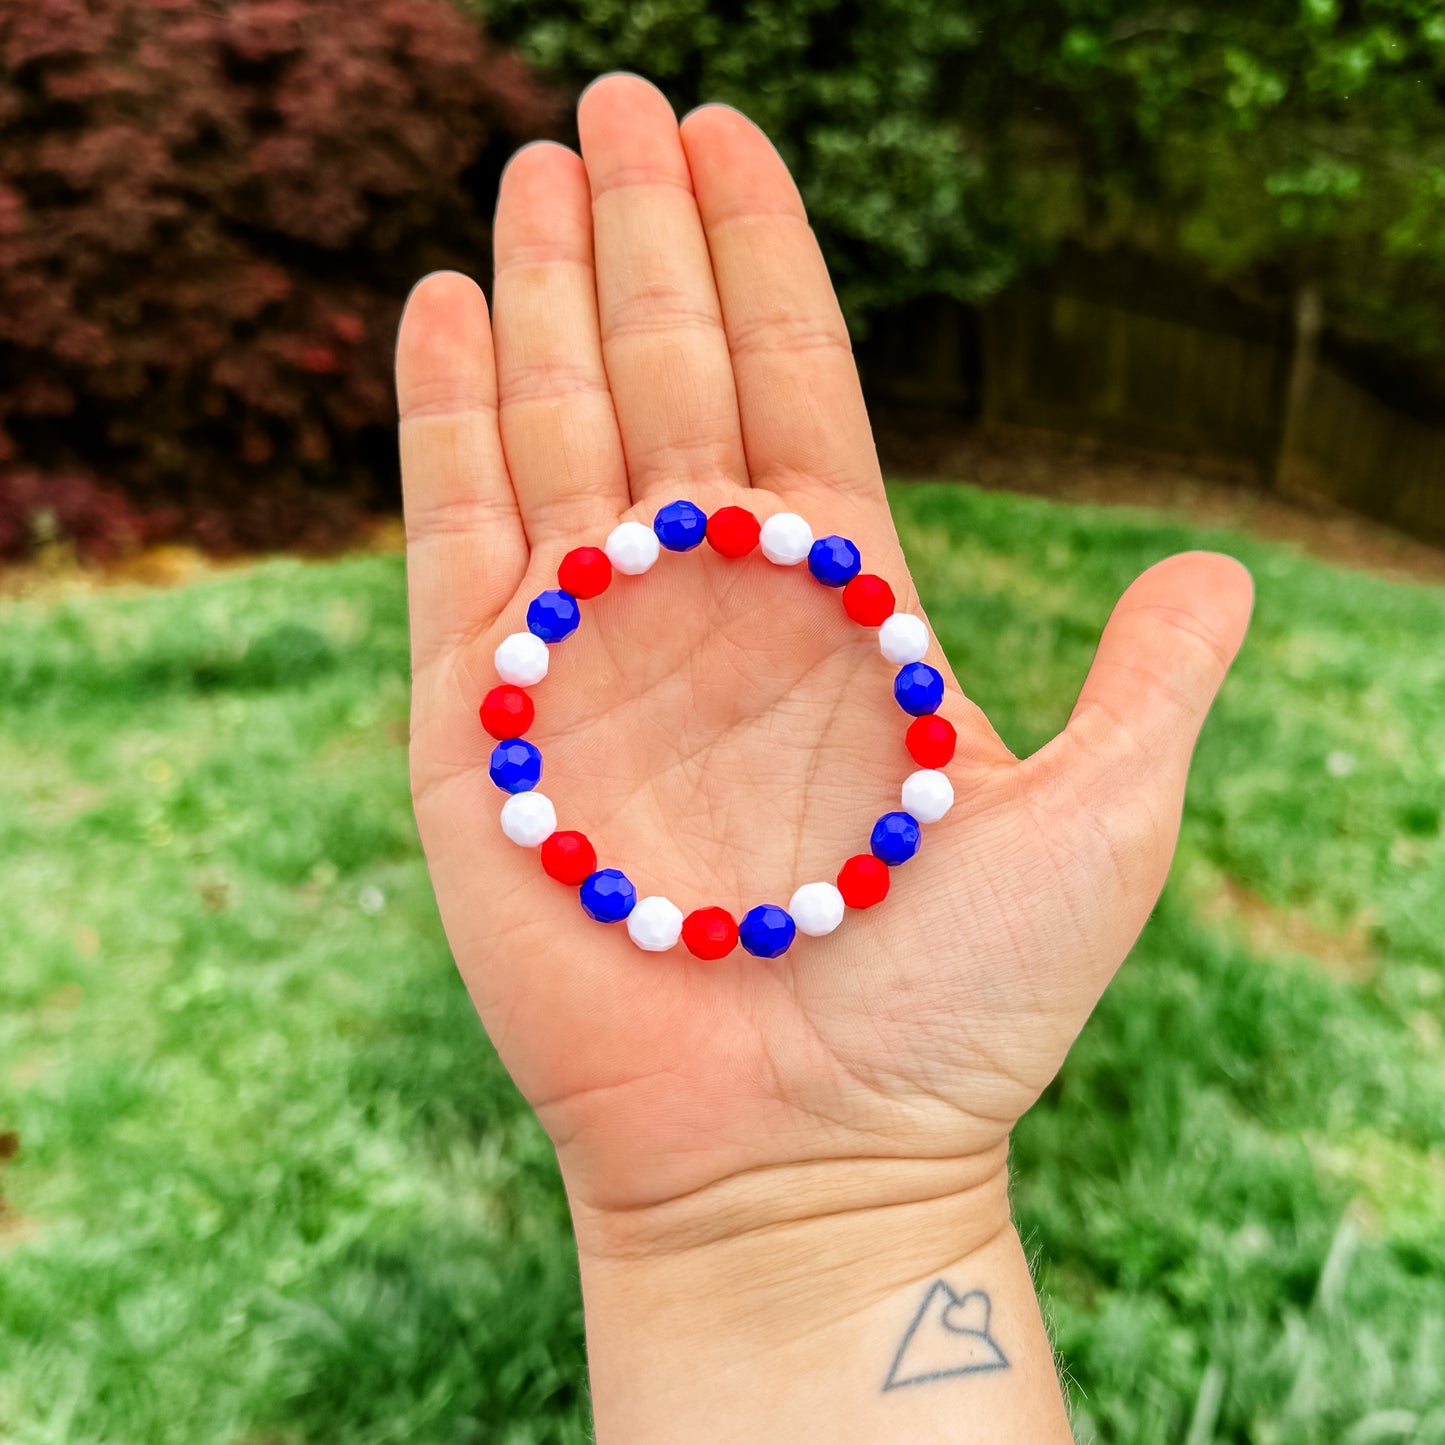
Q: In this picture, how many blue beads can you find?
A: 8